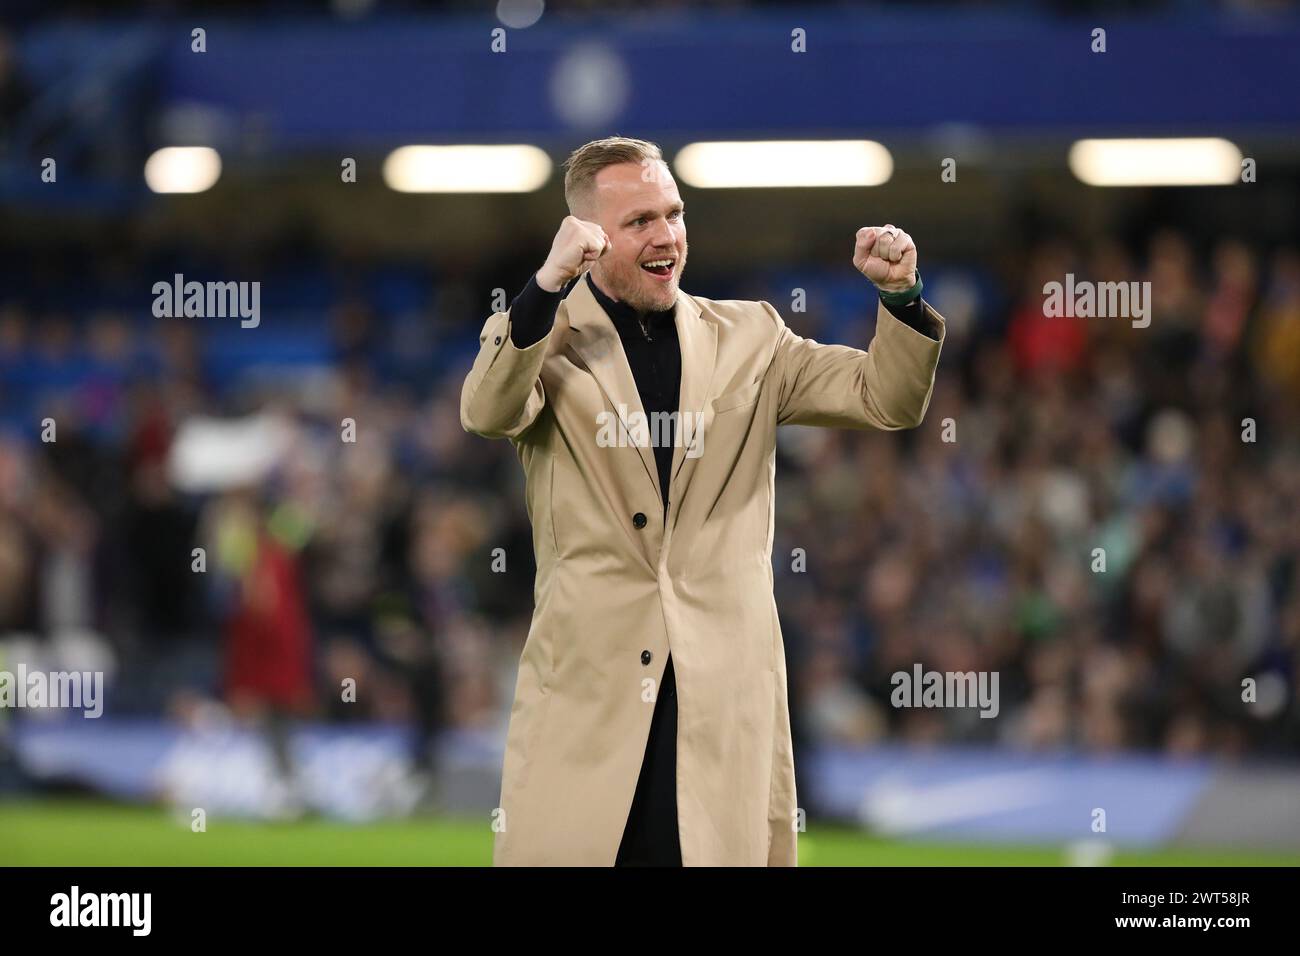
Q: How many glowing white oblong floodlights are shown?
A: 4